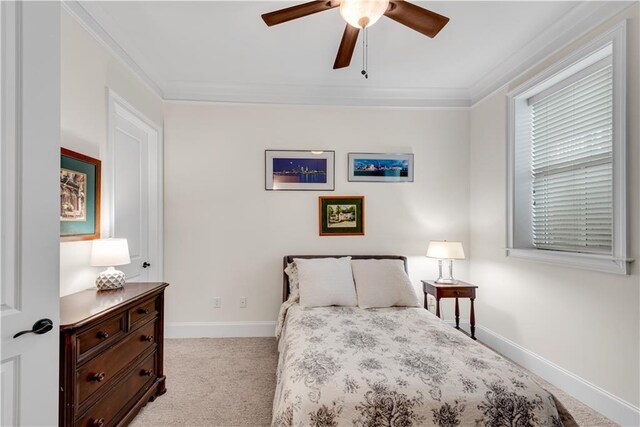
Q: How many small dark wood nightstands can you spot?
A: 1